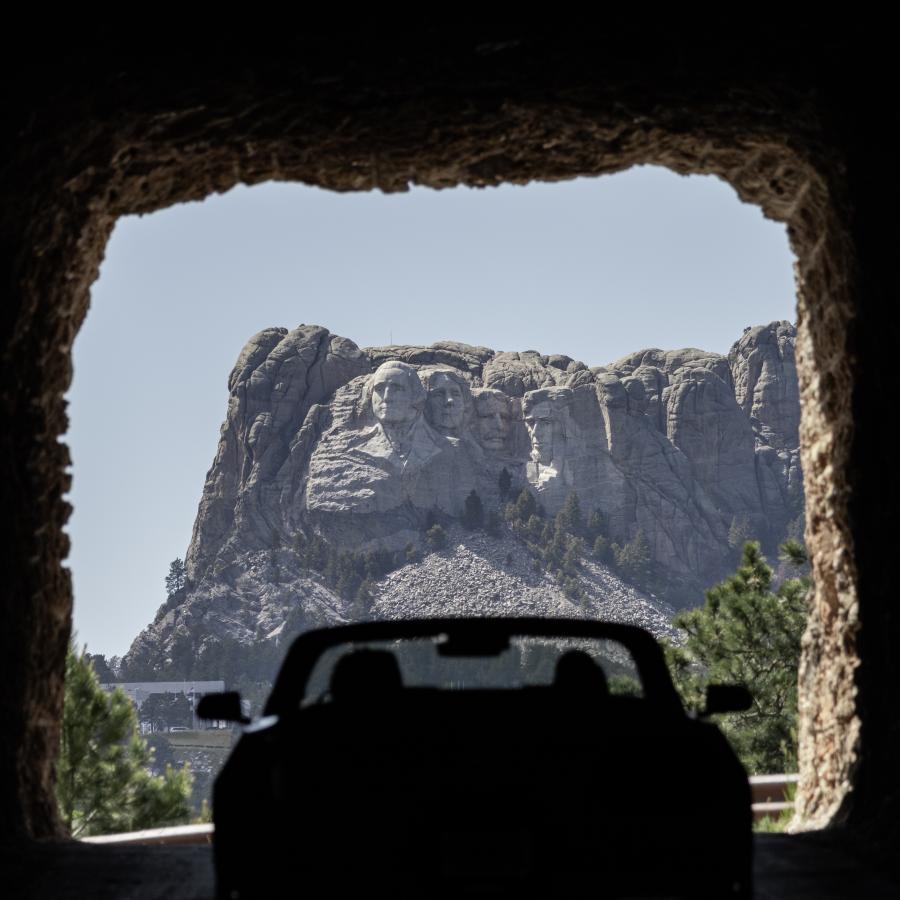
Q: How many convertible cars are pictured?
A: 1